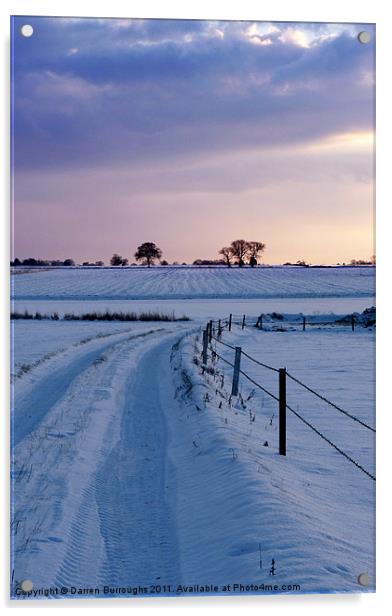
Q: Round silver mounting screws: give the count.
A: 4